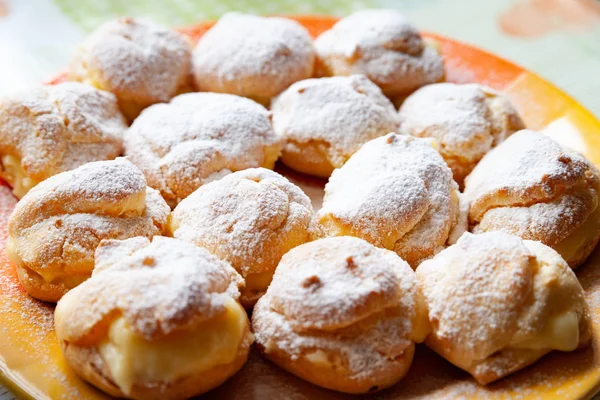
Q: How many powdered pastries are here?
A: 14